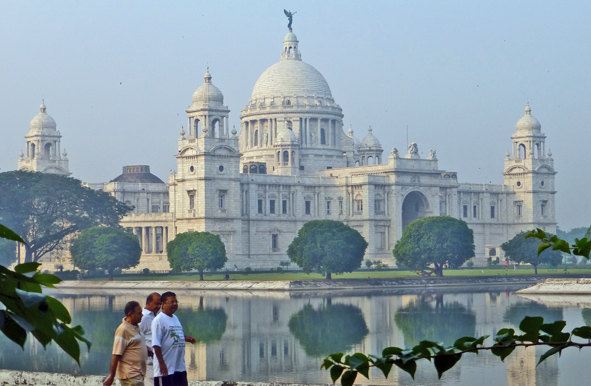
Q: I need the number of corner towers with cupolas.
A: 3